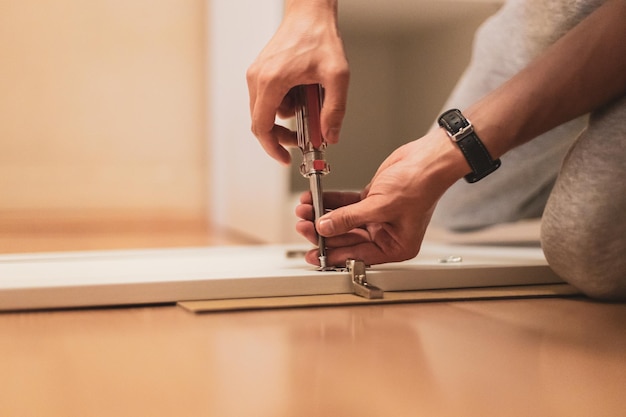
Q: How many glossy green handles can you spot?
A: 0